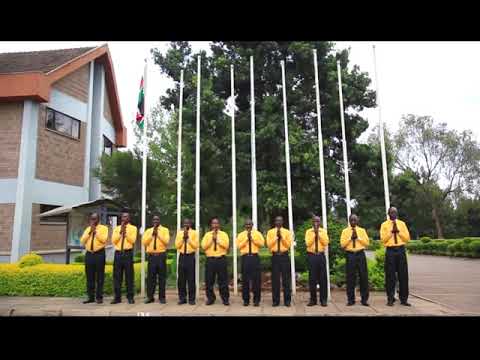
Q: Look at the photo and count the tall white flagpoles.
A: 9